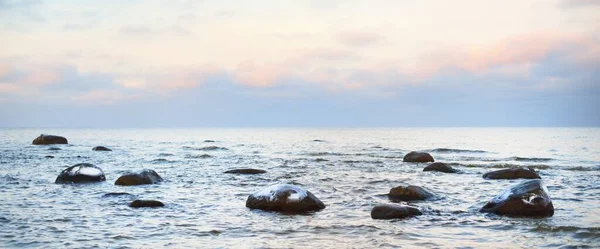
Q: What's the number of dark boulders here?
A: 13